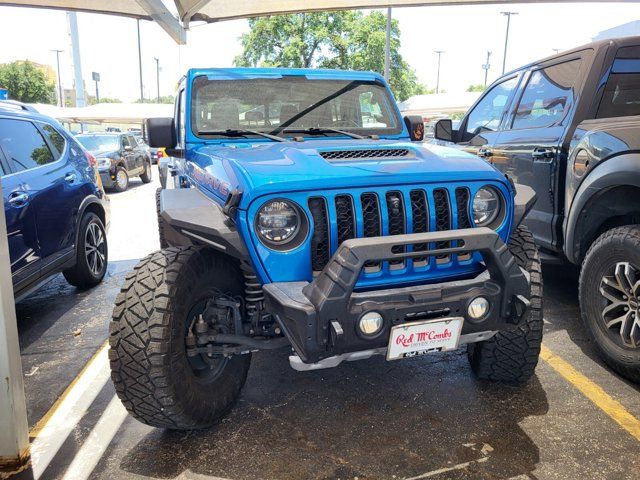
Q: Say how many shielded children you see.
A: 0